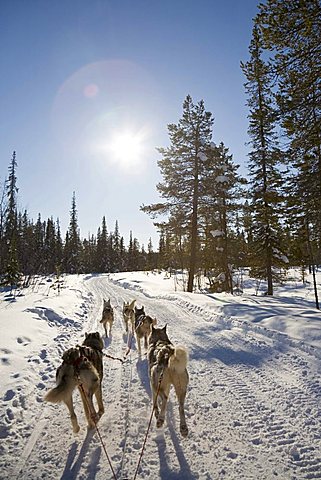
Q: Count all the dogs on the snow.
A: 5